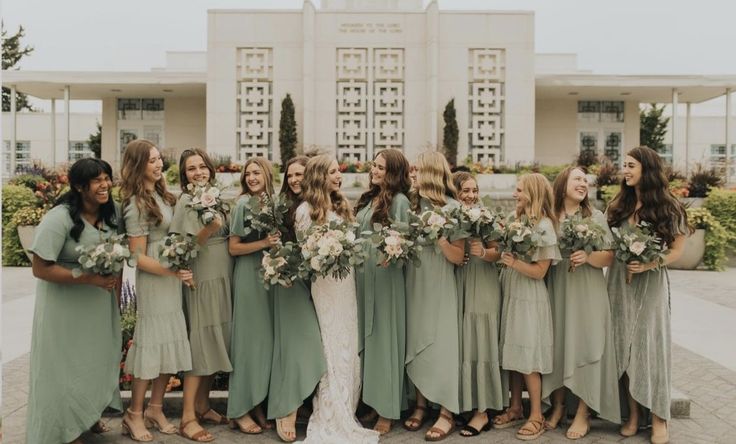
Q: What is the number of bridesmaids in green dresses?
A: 11